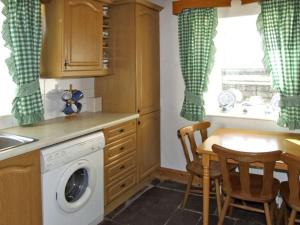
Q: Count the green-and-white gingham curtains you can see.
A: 3